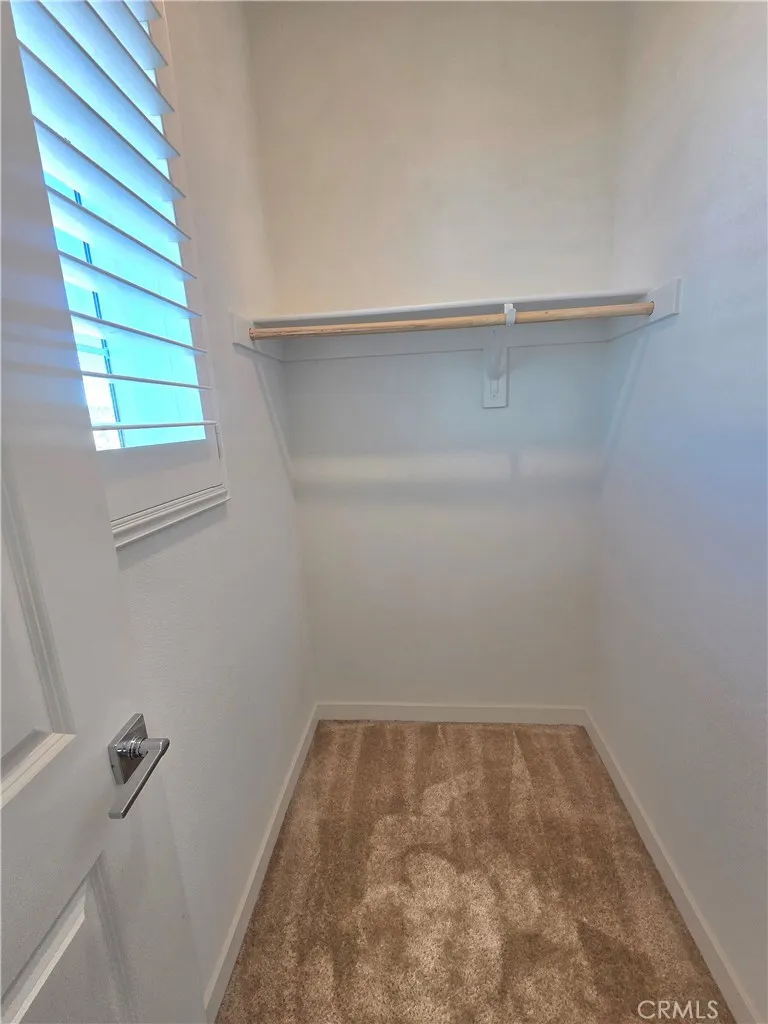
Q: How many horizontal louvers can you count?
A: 11